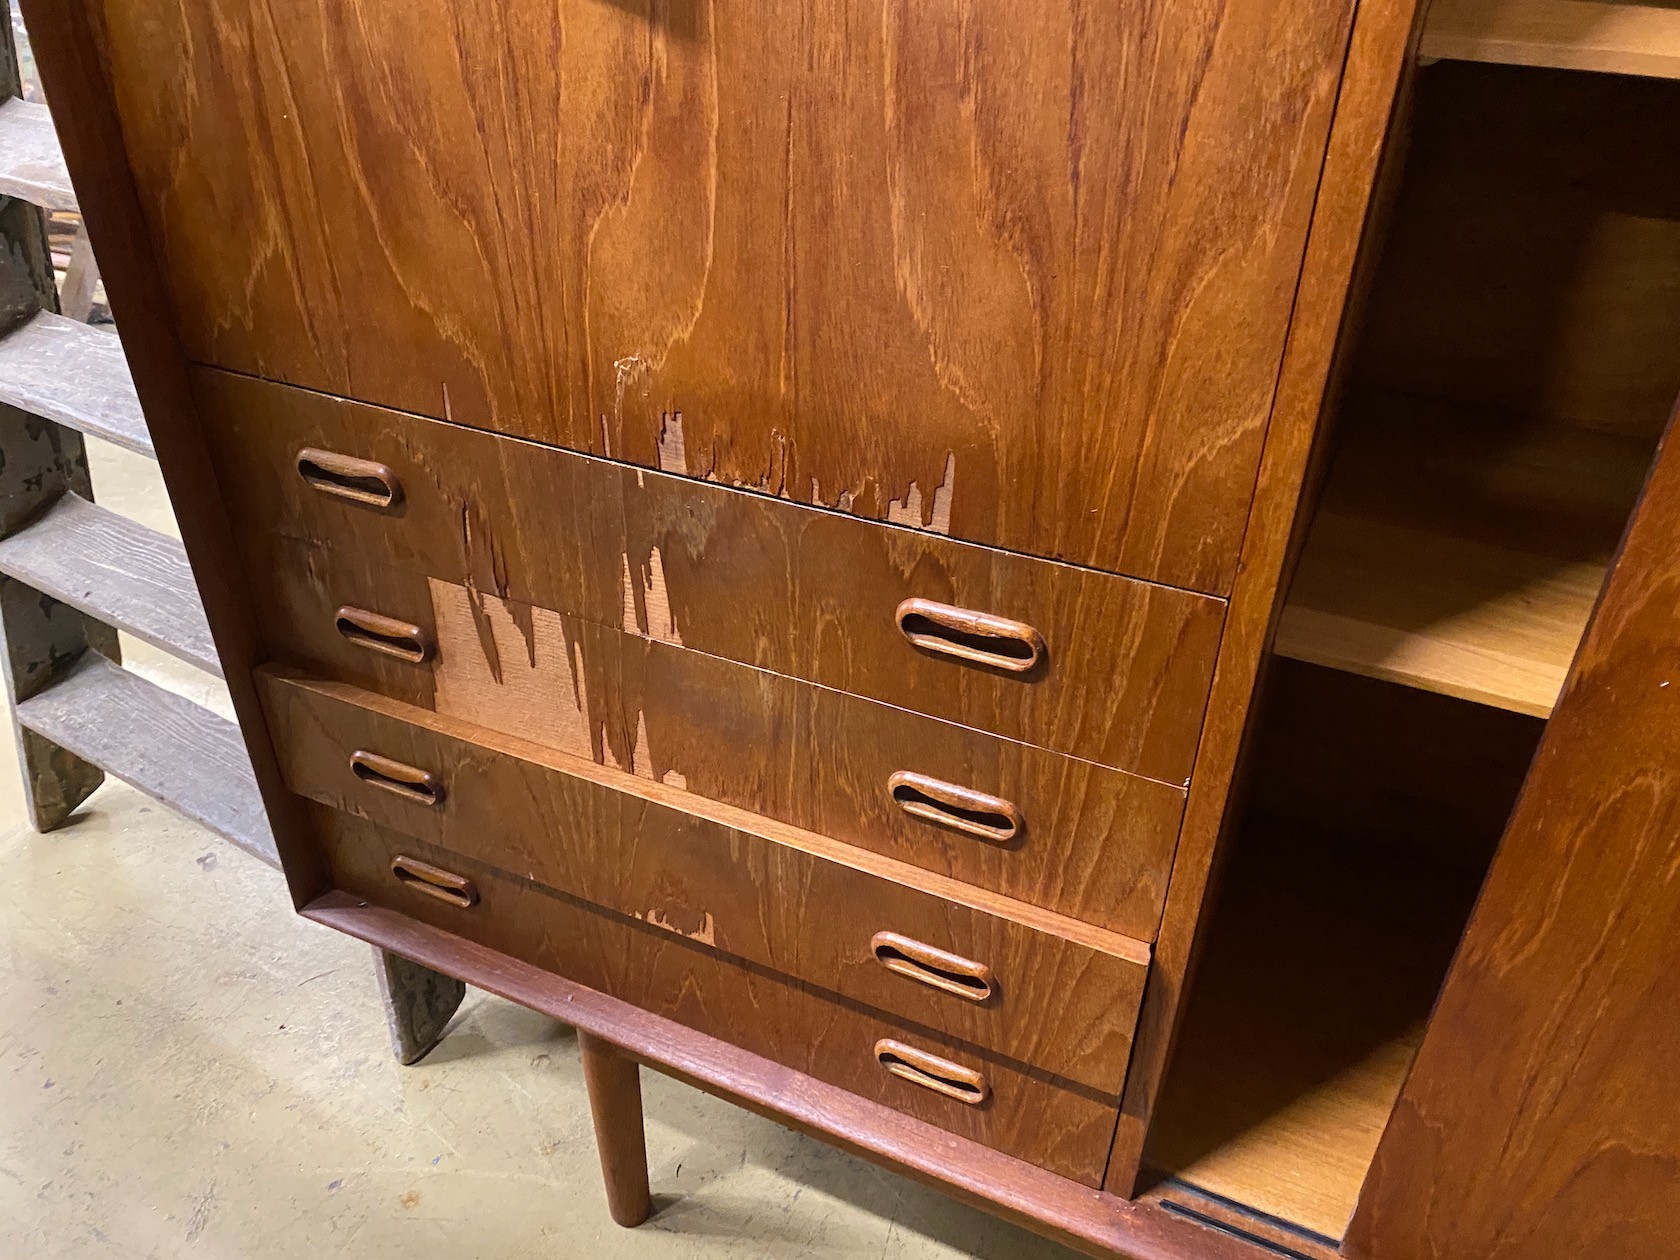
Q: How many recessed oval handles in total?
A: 8